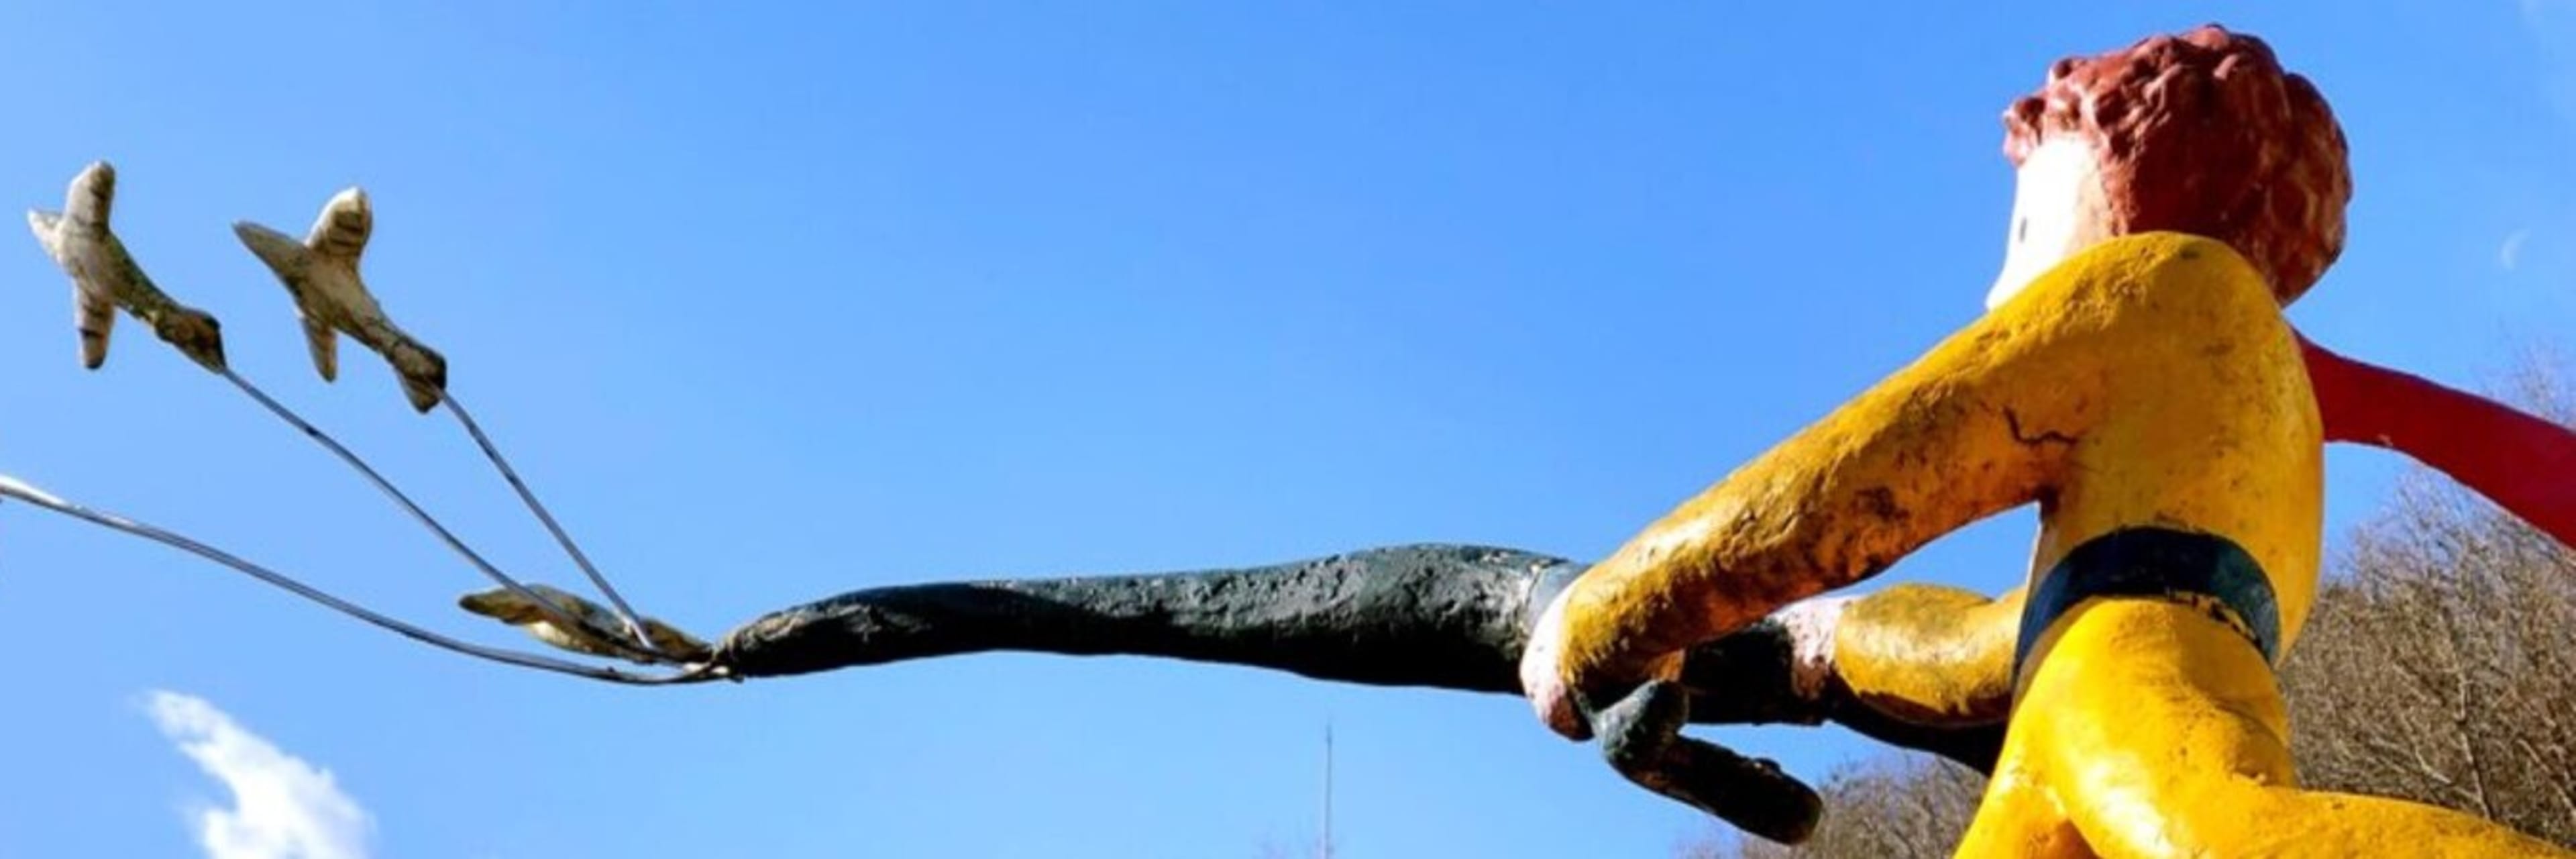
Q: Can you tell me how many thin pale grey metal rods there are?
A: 3